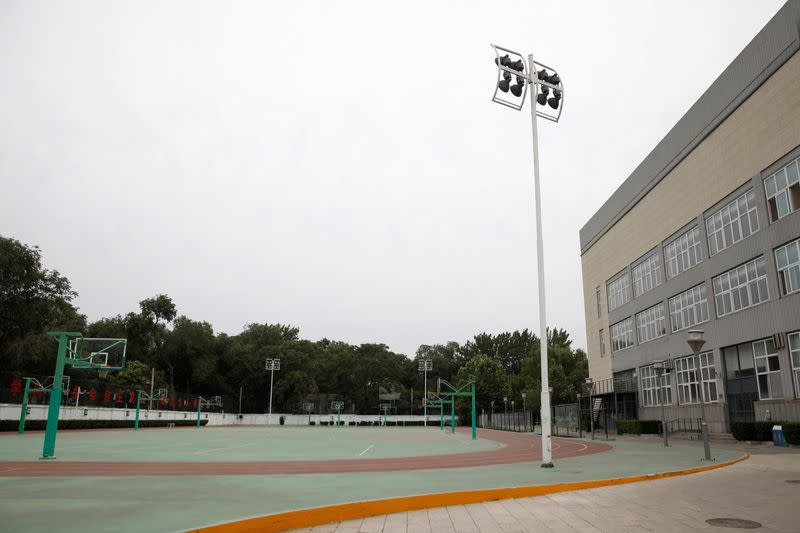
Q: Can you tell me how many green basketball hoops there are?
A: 10